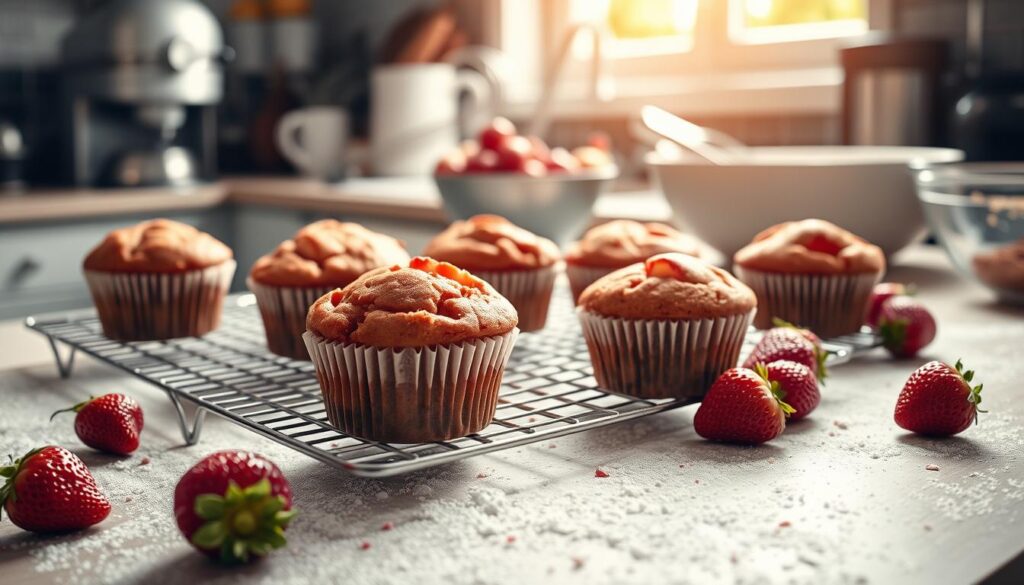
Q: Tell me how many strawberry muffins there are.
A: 7